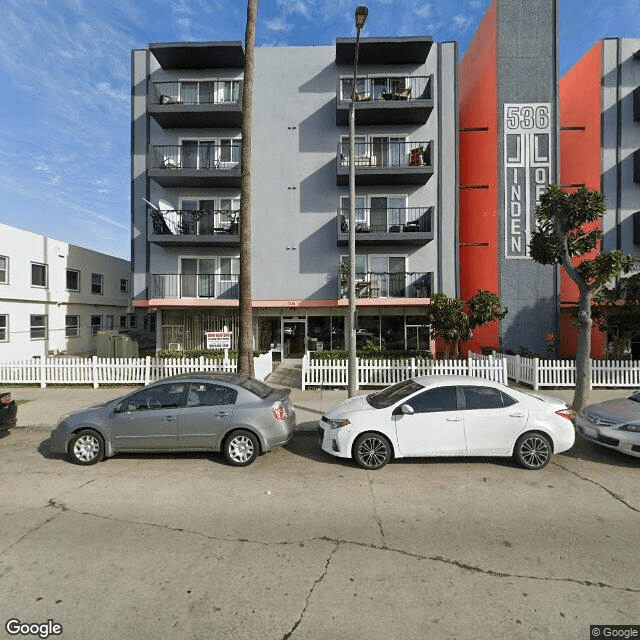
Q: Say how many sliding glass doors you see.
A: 8